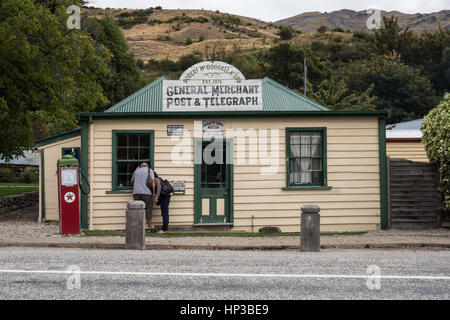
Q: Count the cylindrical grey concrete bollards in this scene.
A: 2